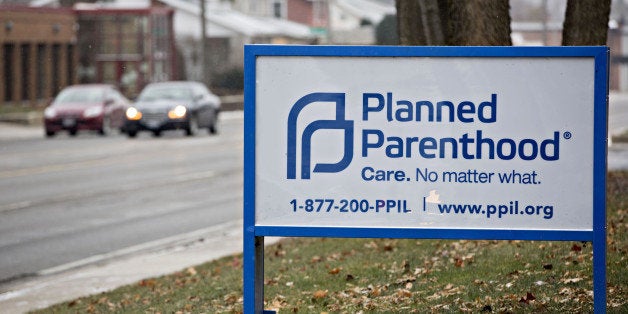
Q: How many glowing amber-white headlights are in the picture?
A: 2